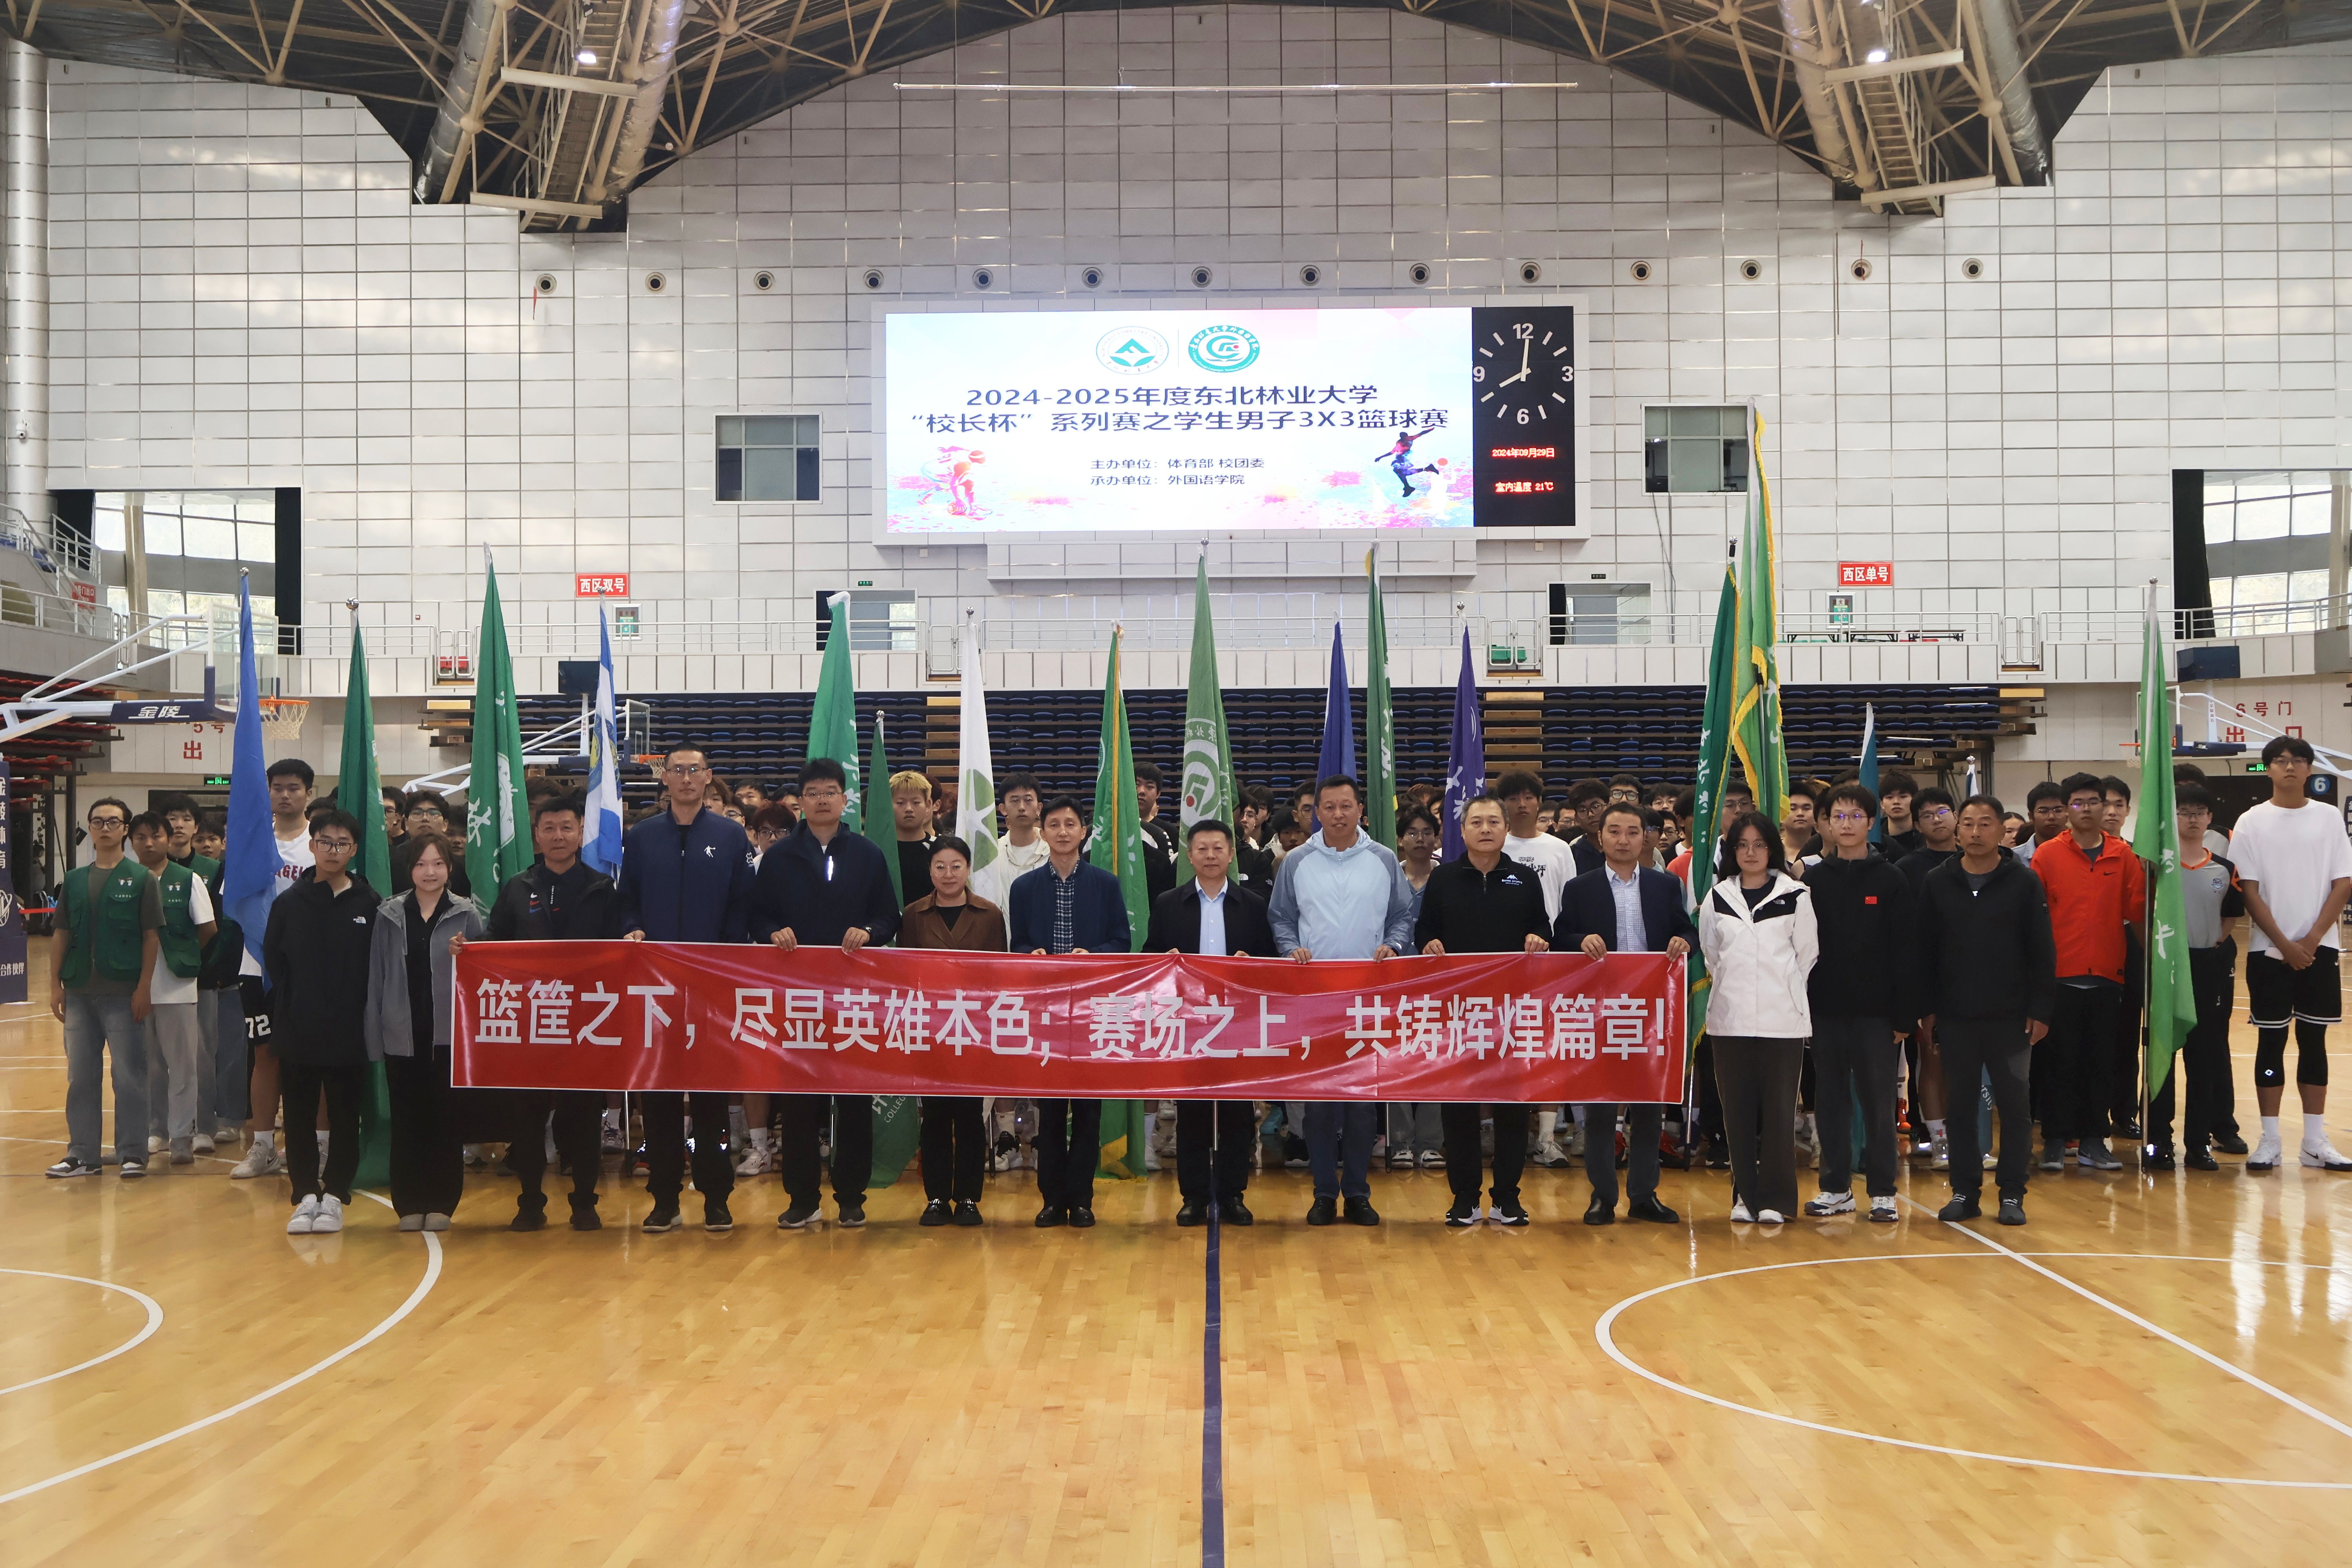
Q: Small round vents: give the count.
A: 14